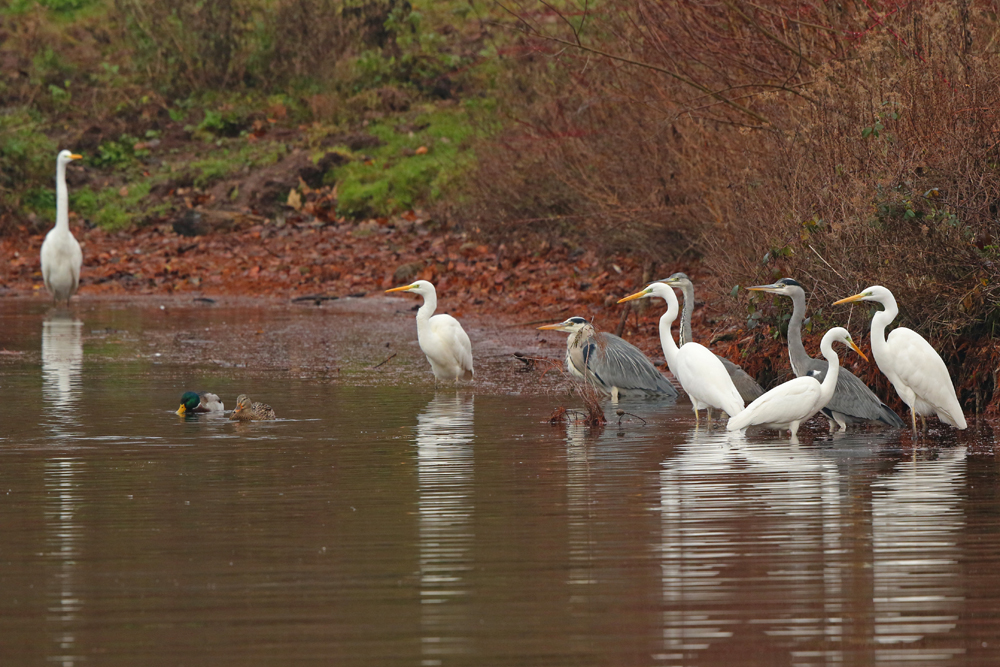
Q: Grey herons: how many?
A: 3